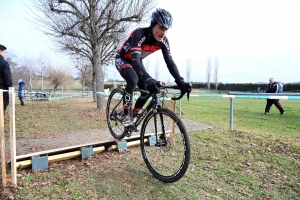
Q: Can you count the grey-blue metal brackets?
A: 4